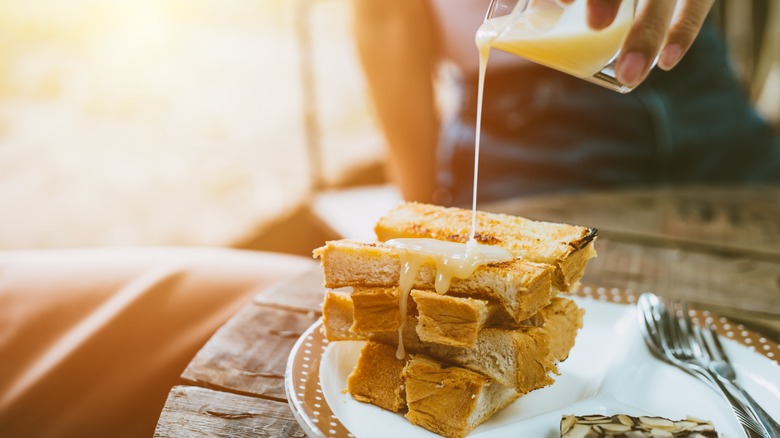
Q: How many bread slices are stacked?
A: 8